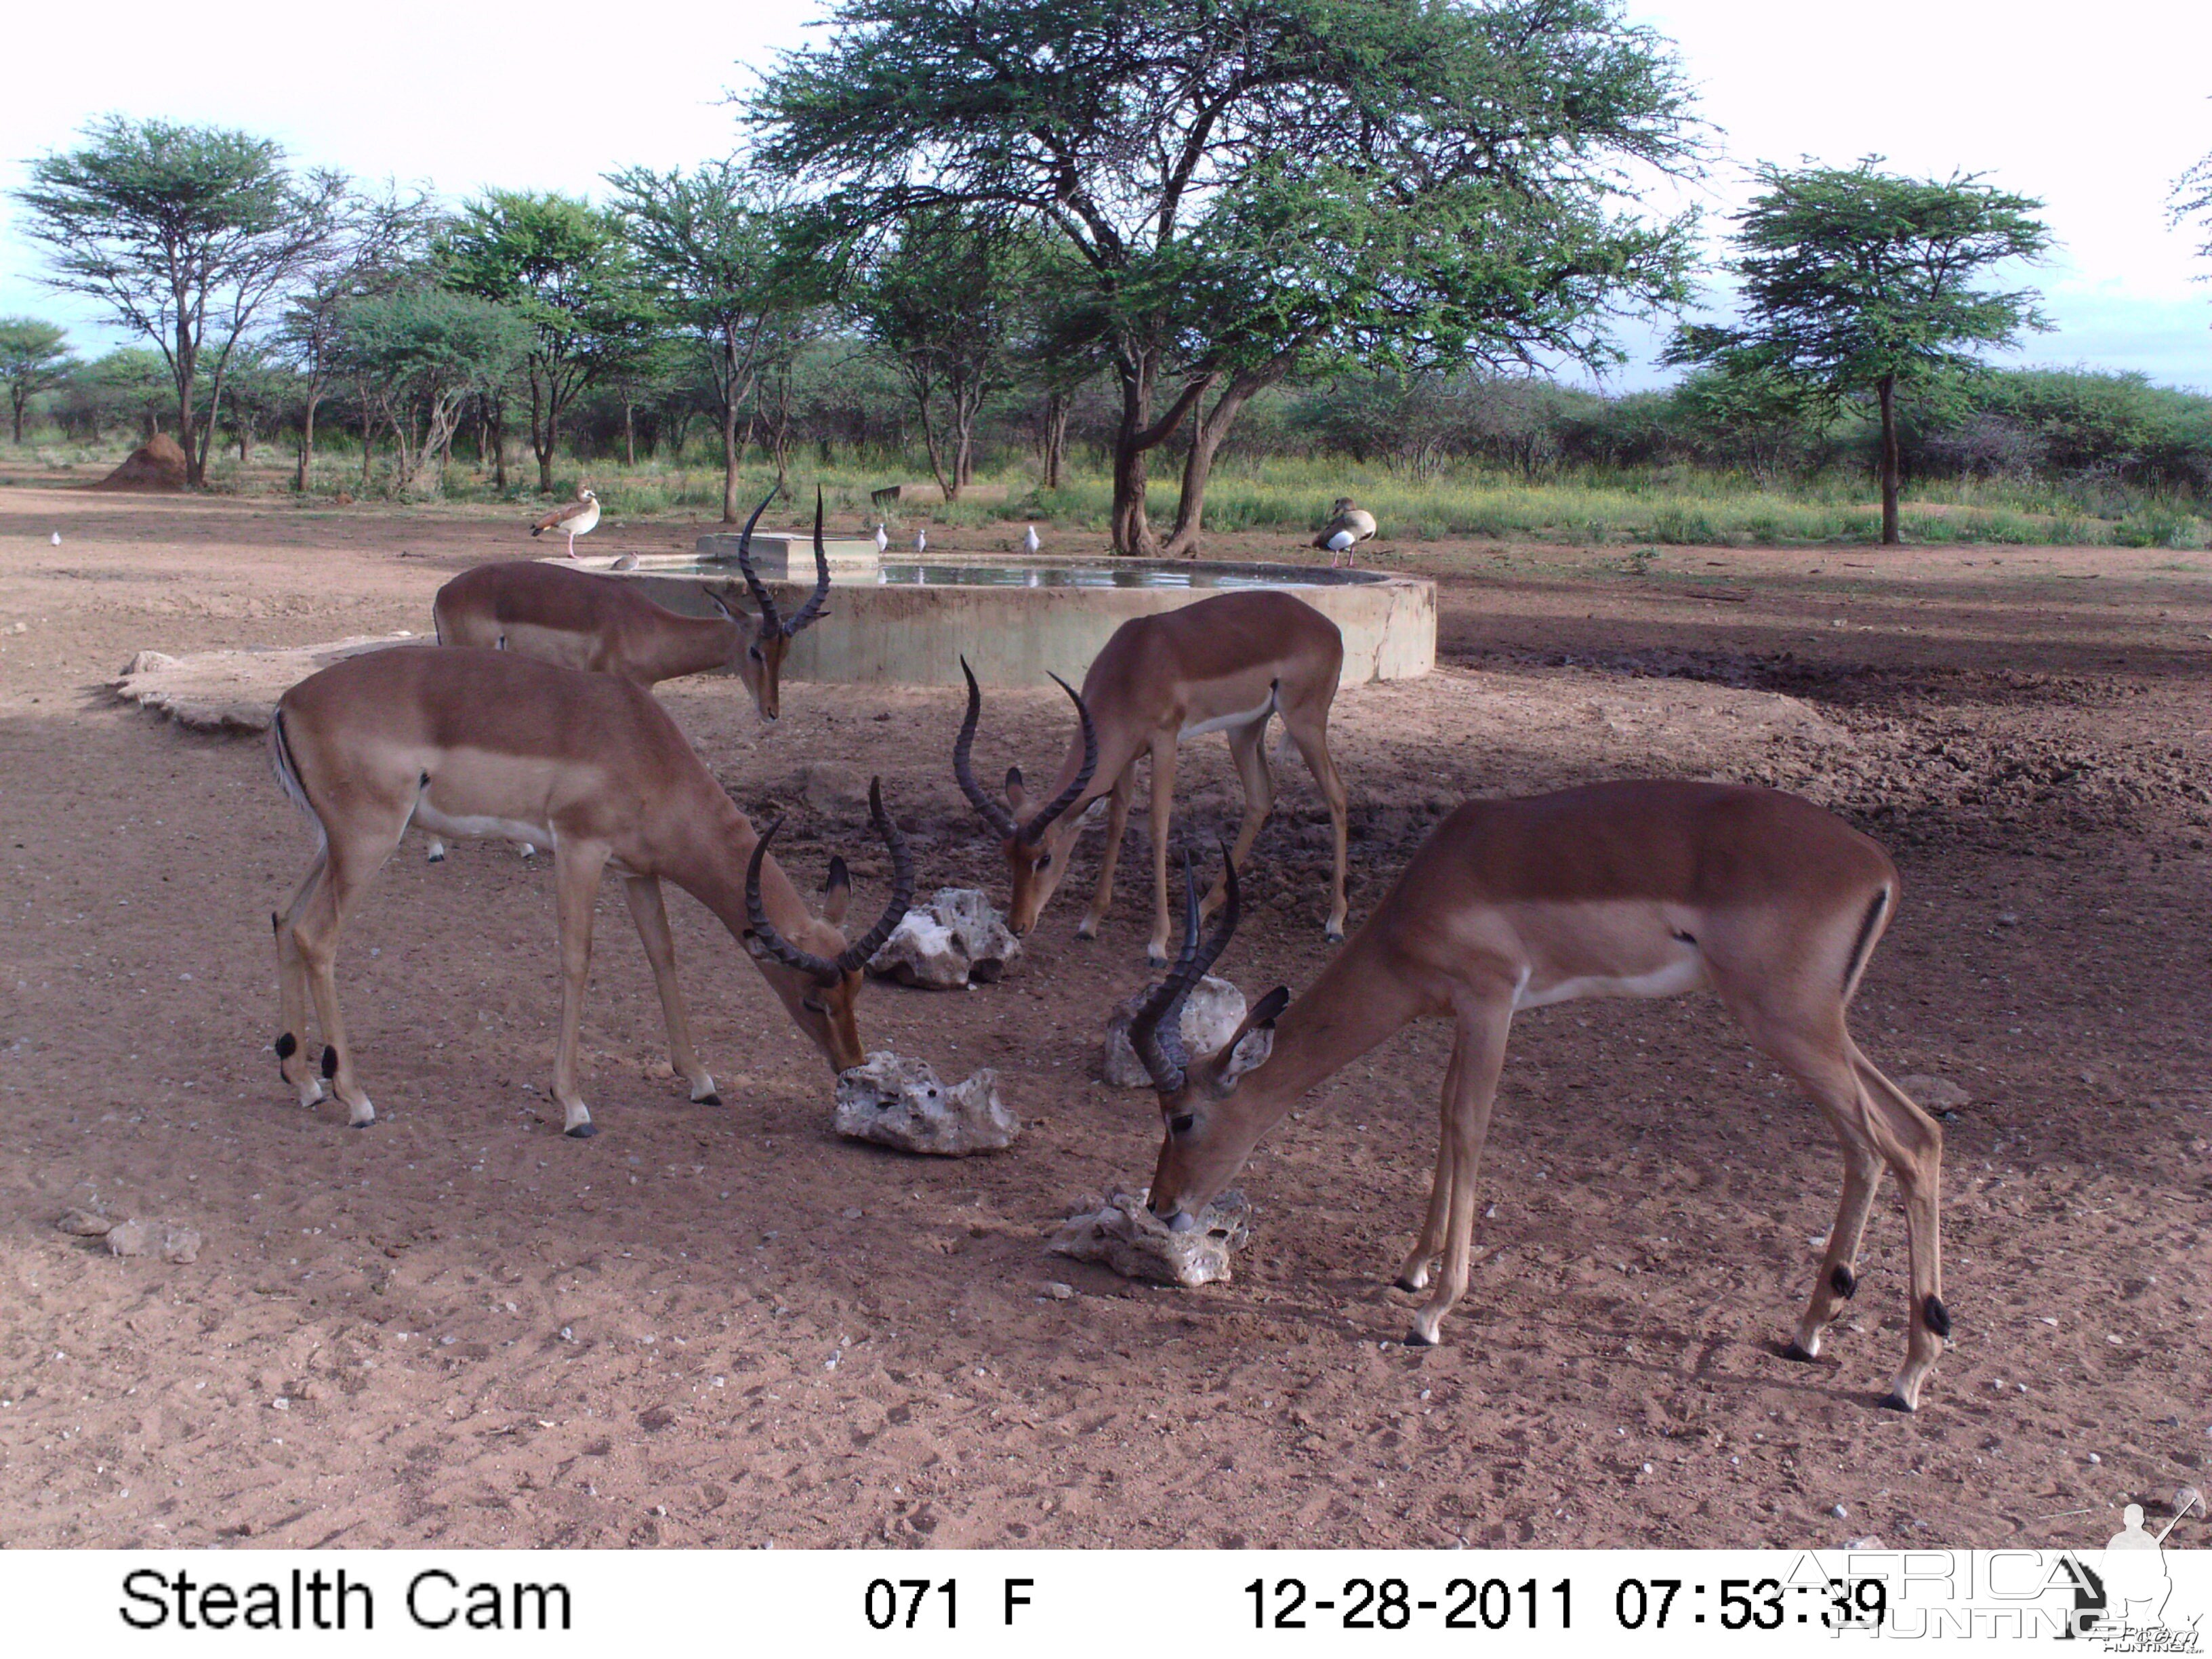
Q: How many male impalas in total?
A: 4